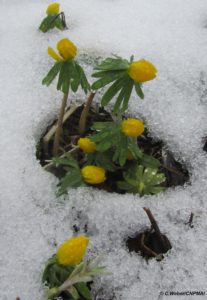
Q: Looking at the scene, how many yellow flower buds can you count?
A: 7